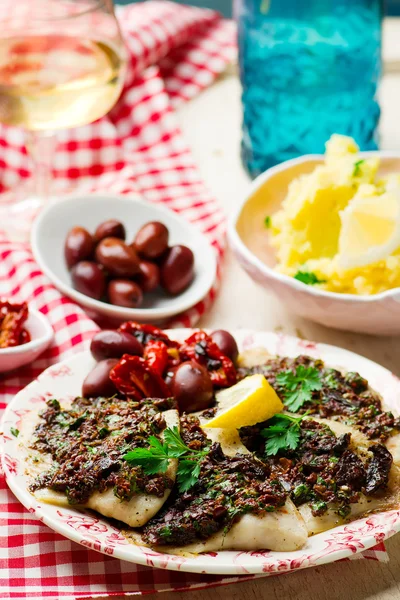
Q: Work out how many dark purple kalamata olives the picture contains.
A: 12